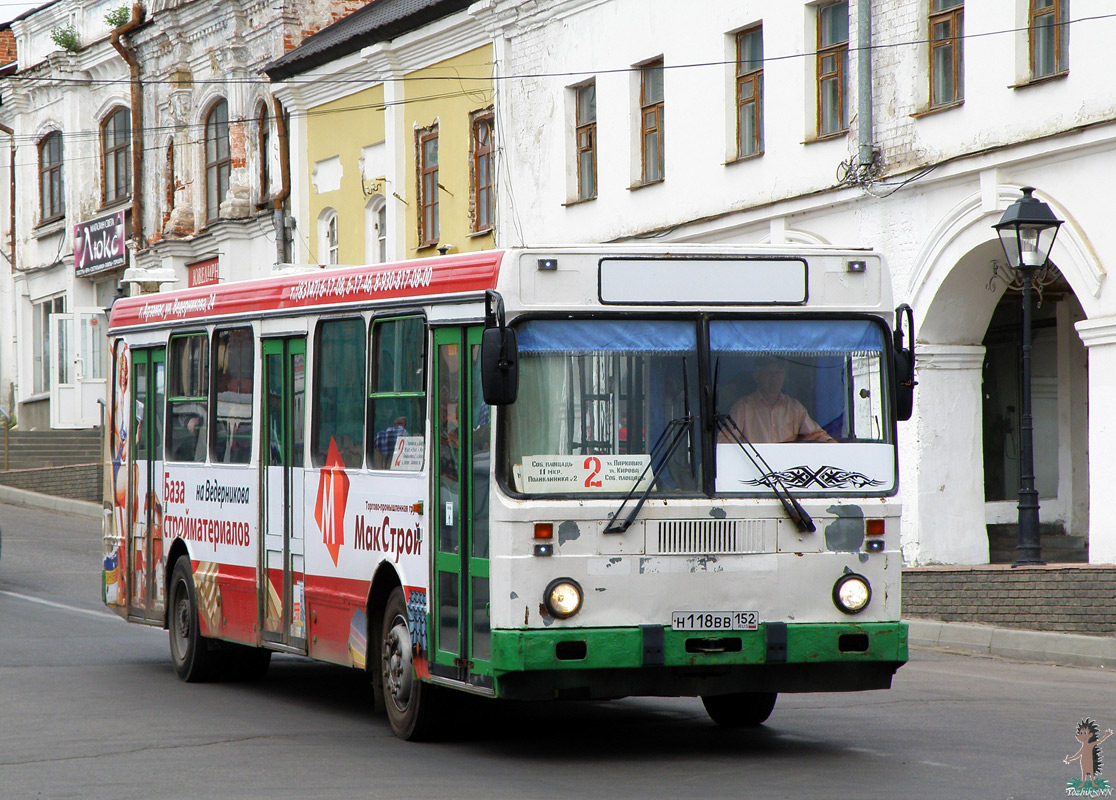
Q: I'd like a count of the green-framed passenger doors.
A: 3